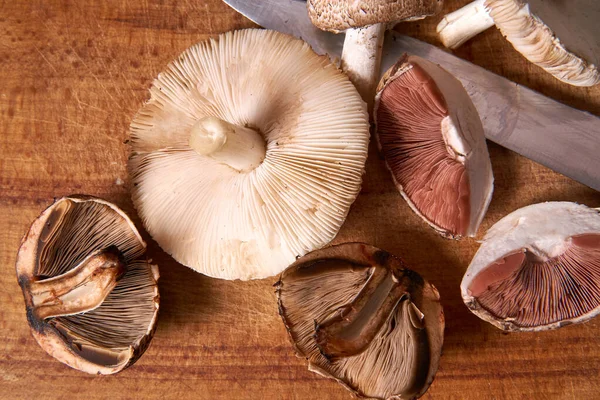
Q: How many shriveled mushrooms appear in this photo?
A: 2